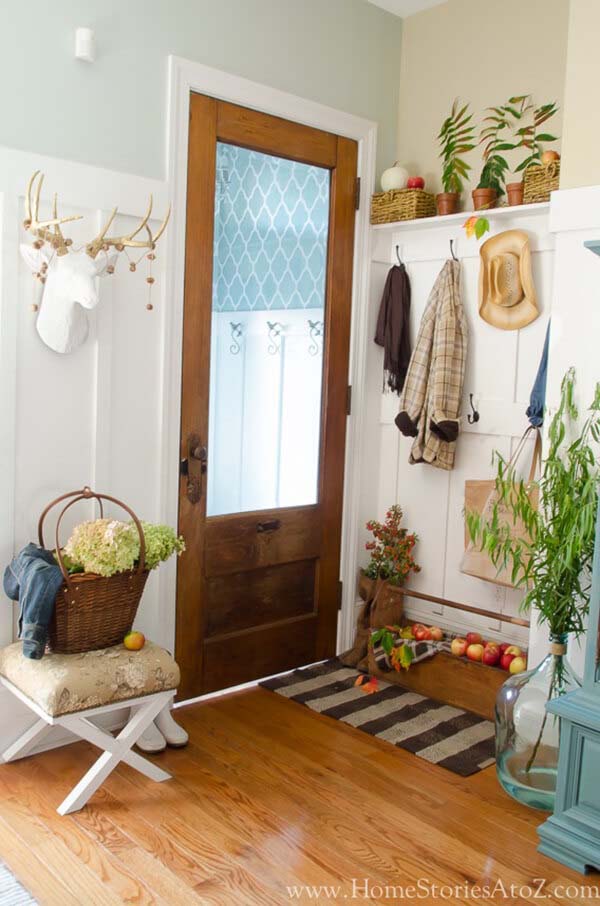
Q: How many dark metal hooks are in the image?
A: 3